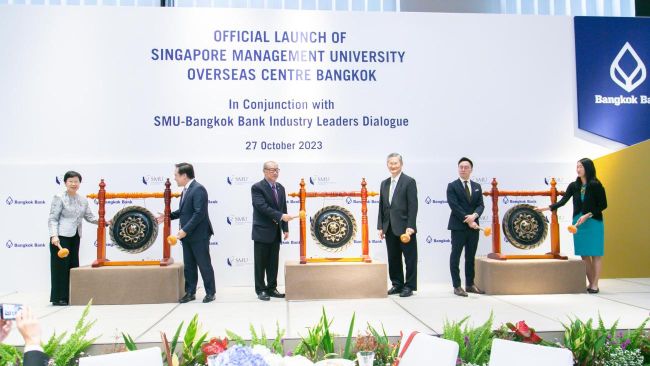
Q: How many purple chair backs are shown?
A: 0